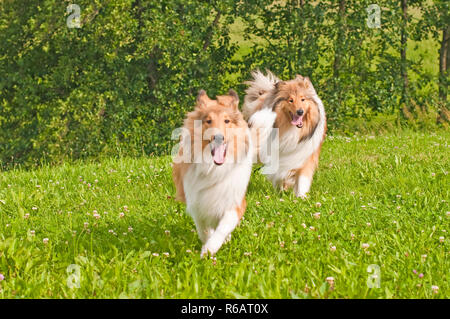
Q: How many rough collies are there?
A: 2